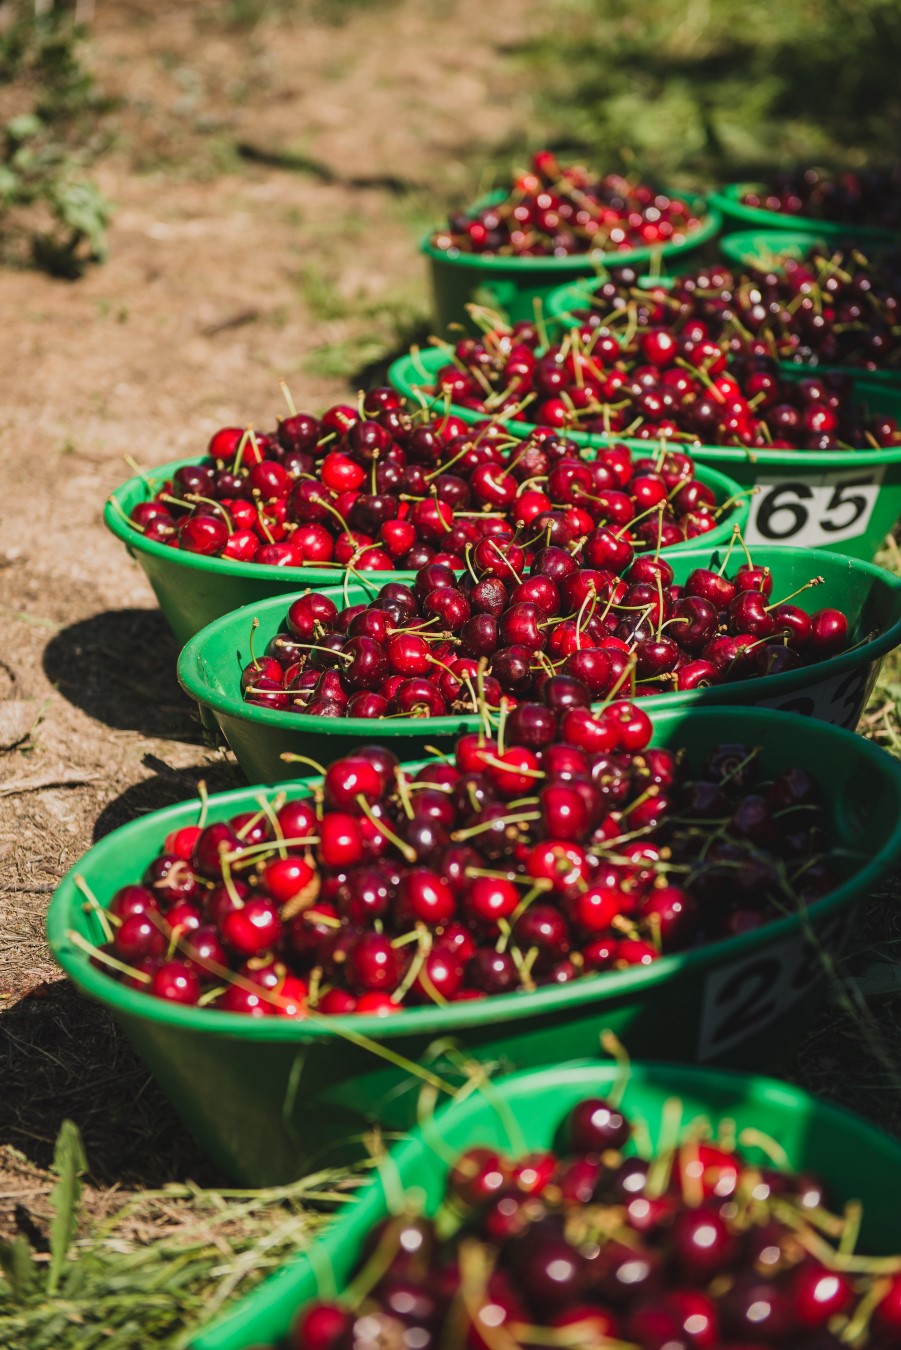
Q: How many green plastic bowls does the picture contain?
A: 9